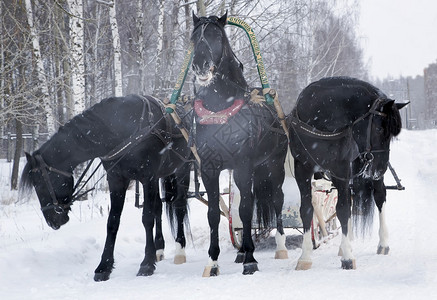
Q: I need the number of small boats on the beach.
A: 0